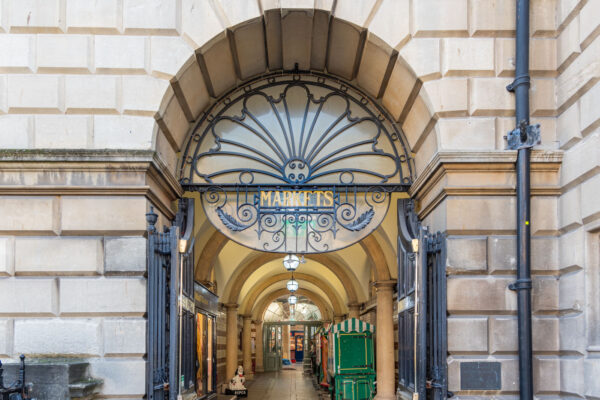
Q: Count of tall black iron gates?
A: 2